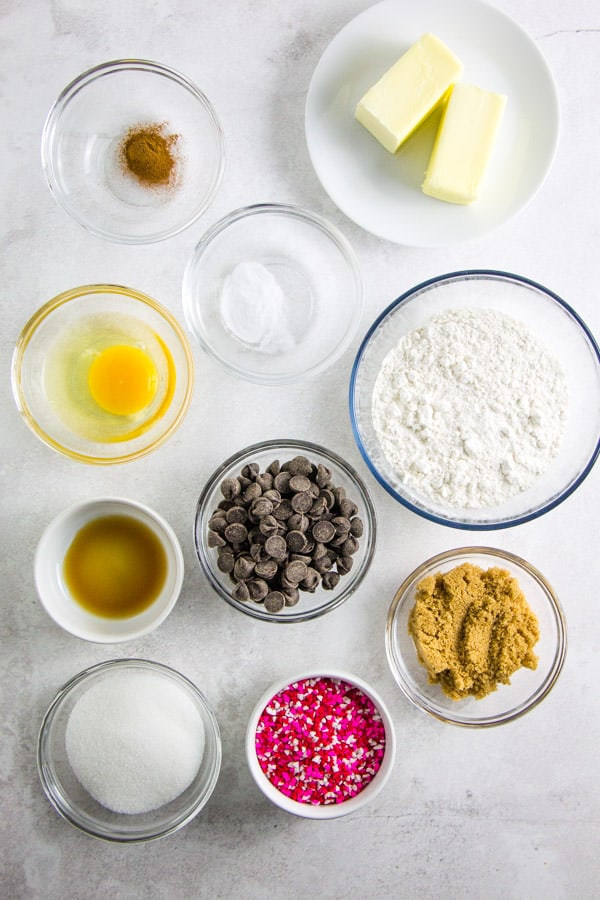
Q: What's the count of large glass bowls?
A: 1